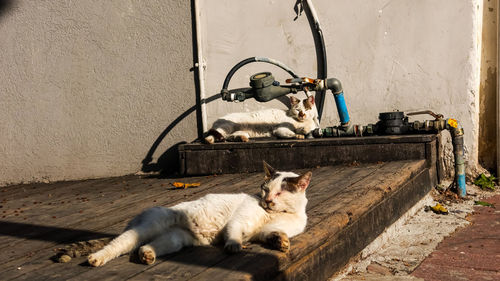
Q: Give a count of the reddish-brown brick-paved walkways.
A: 1